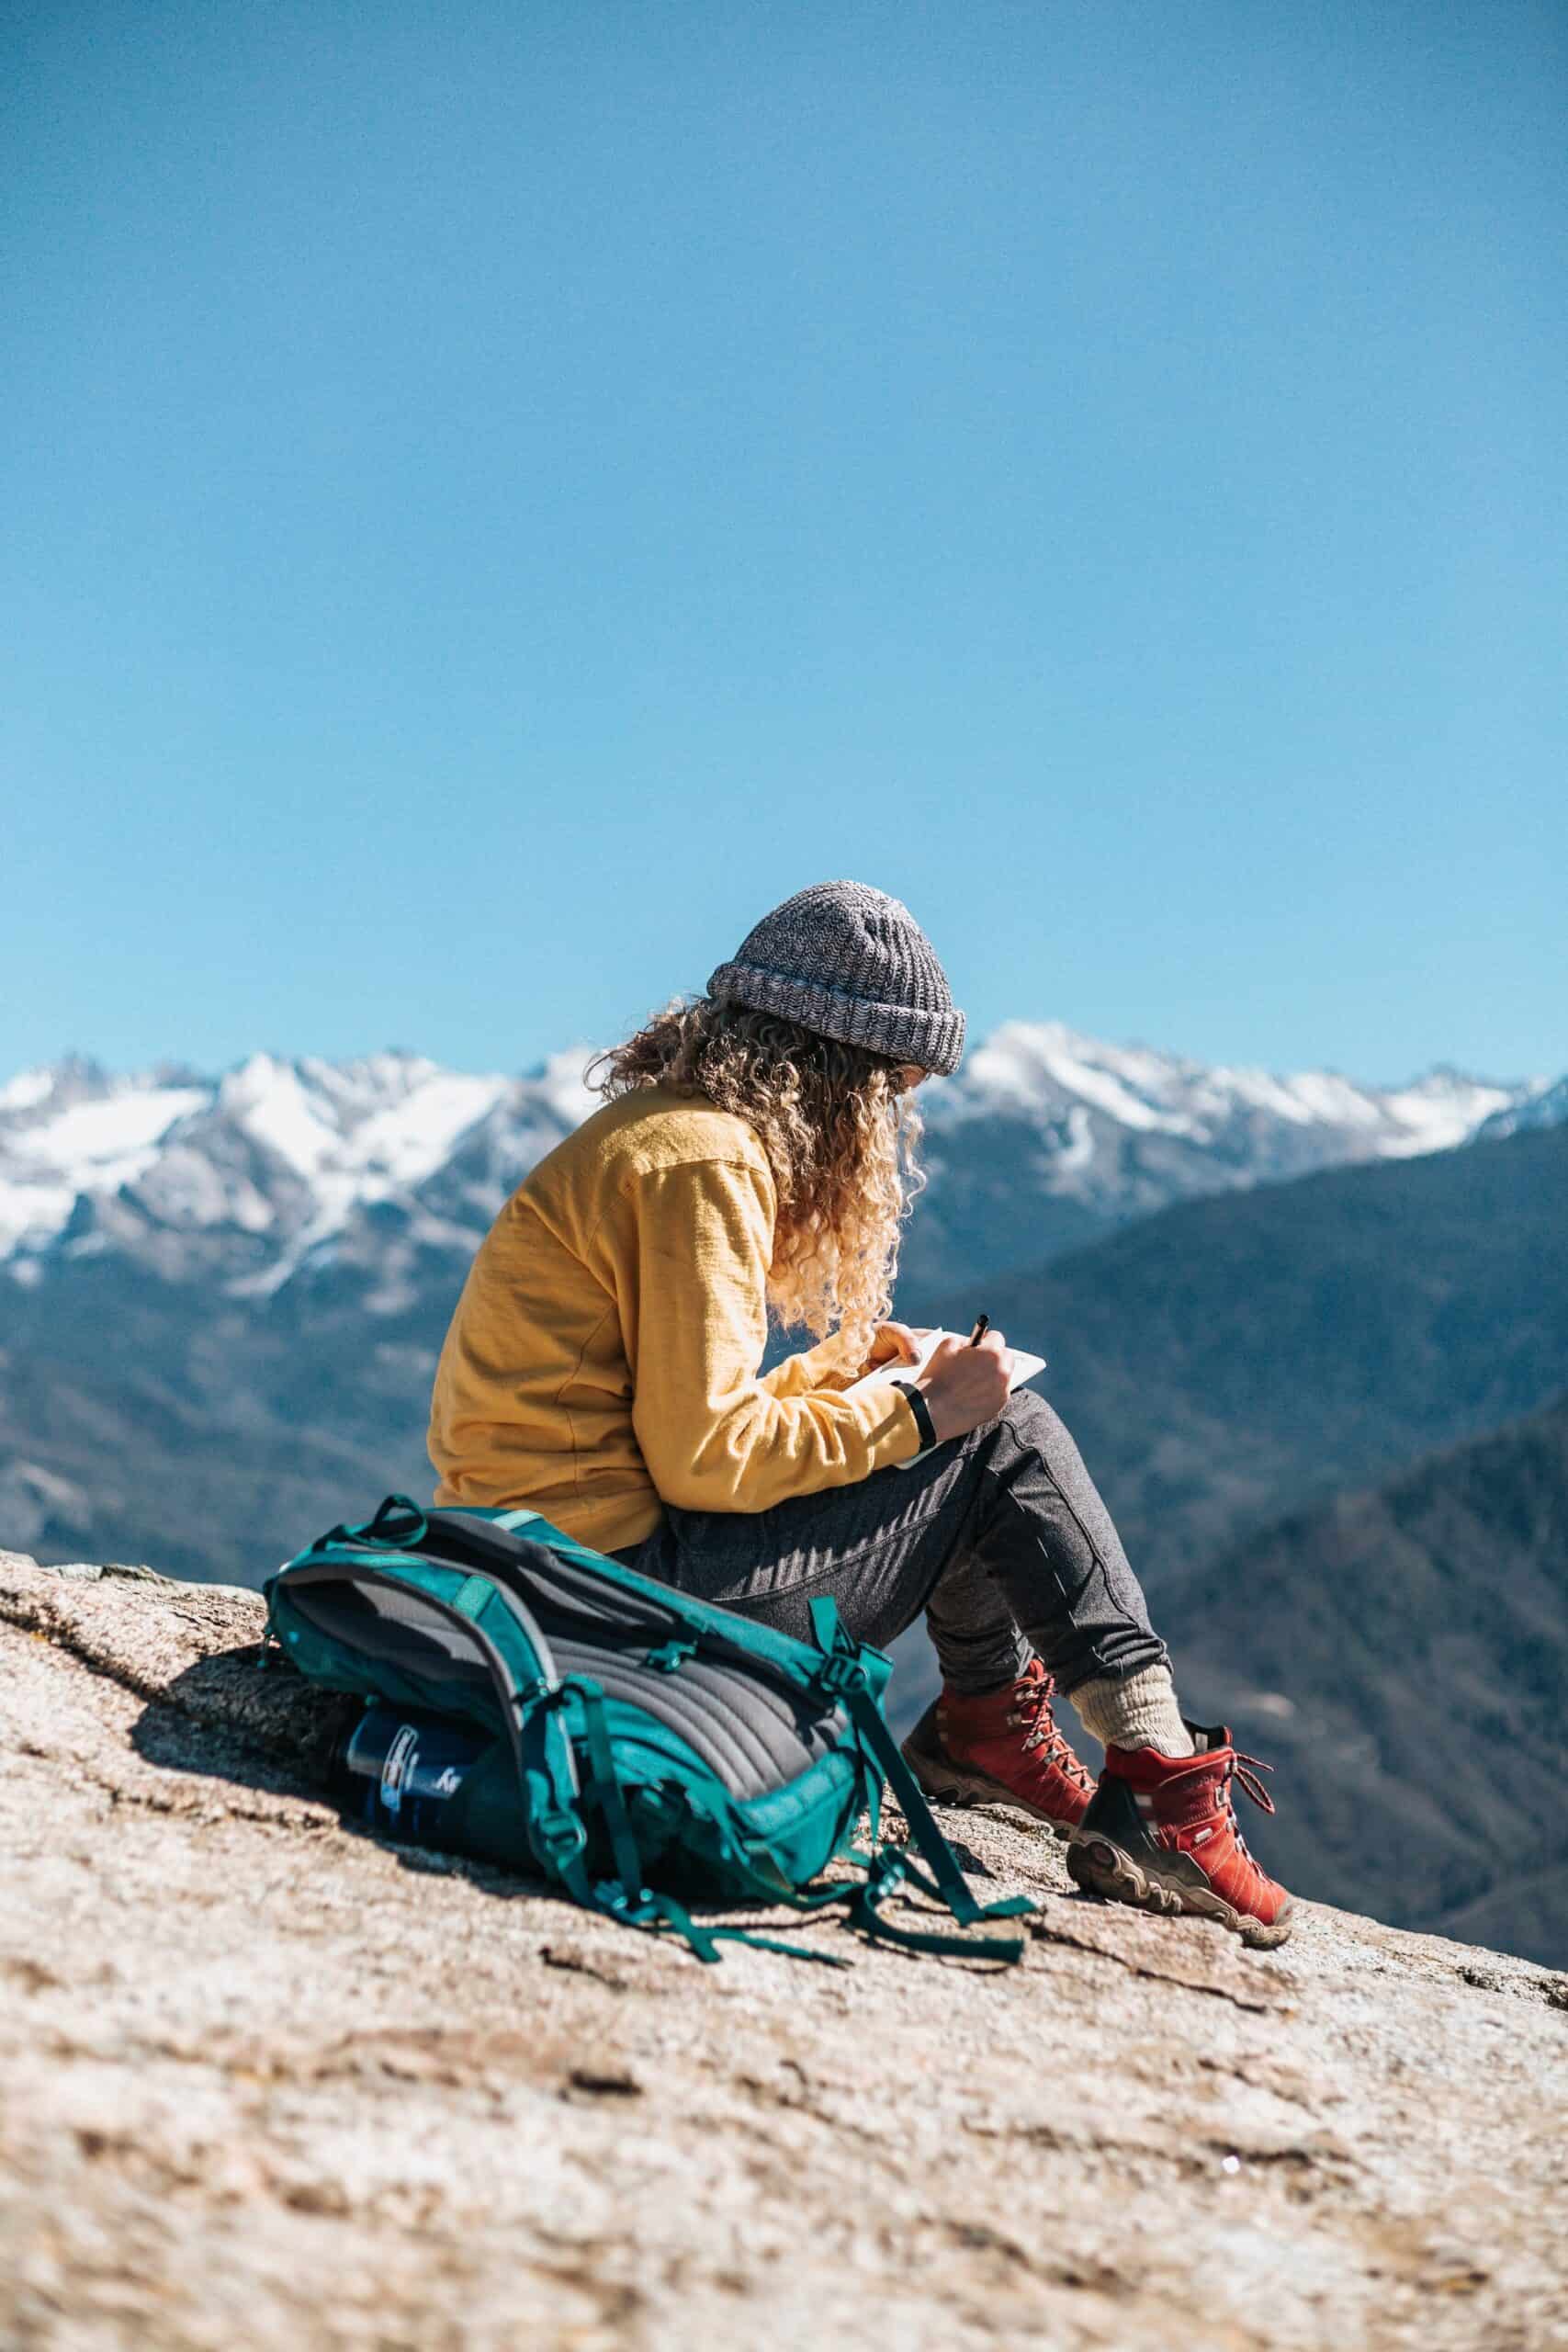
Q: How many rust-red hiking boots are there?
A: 2